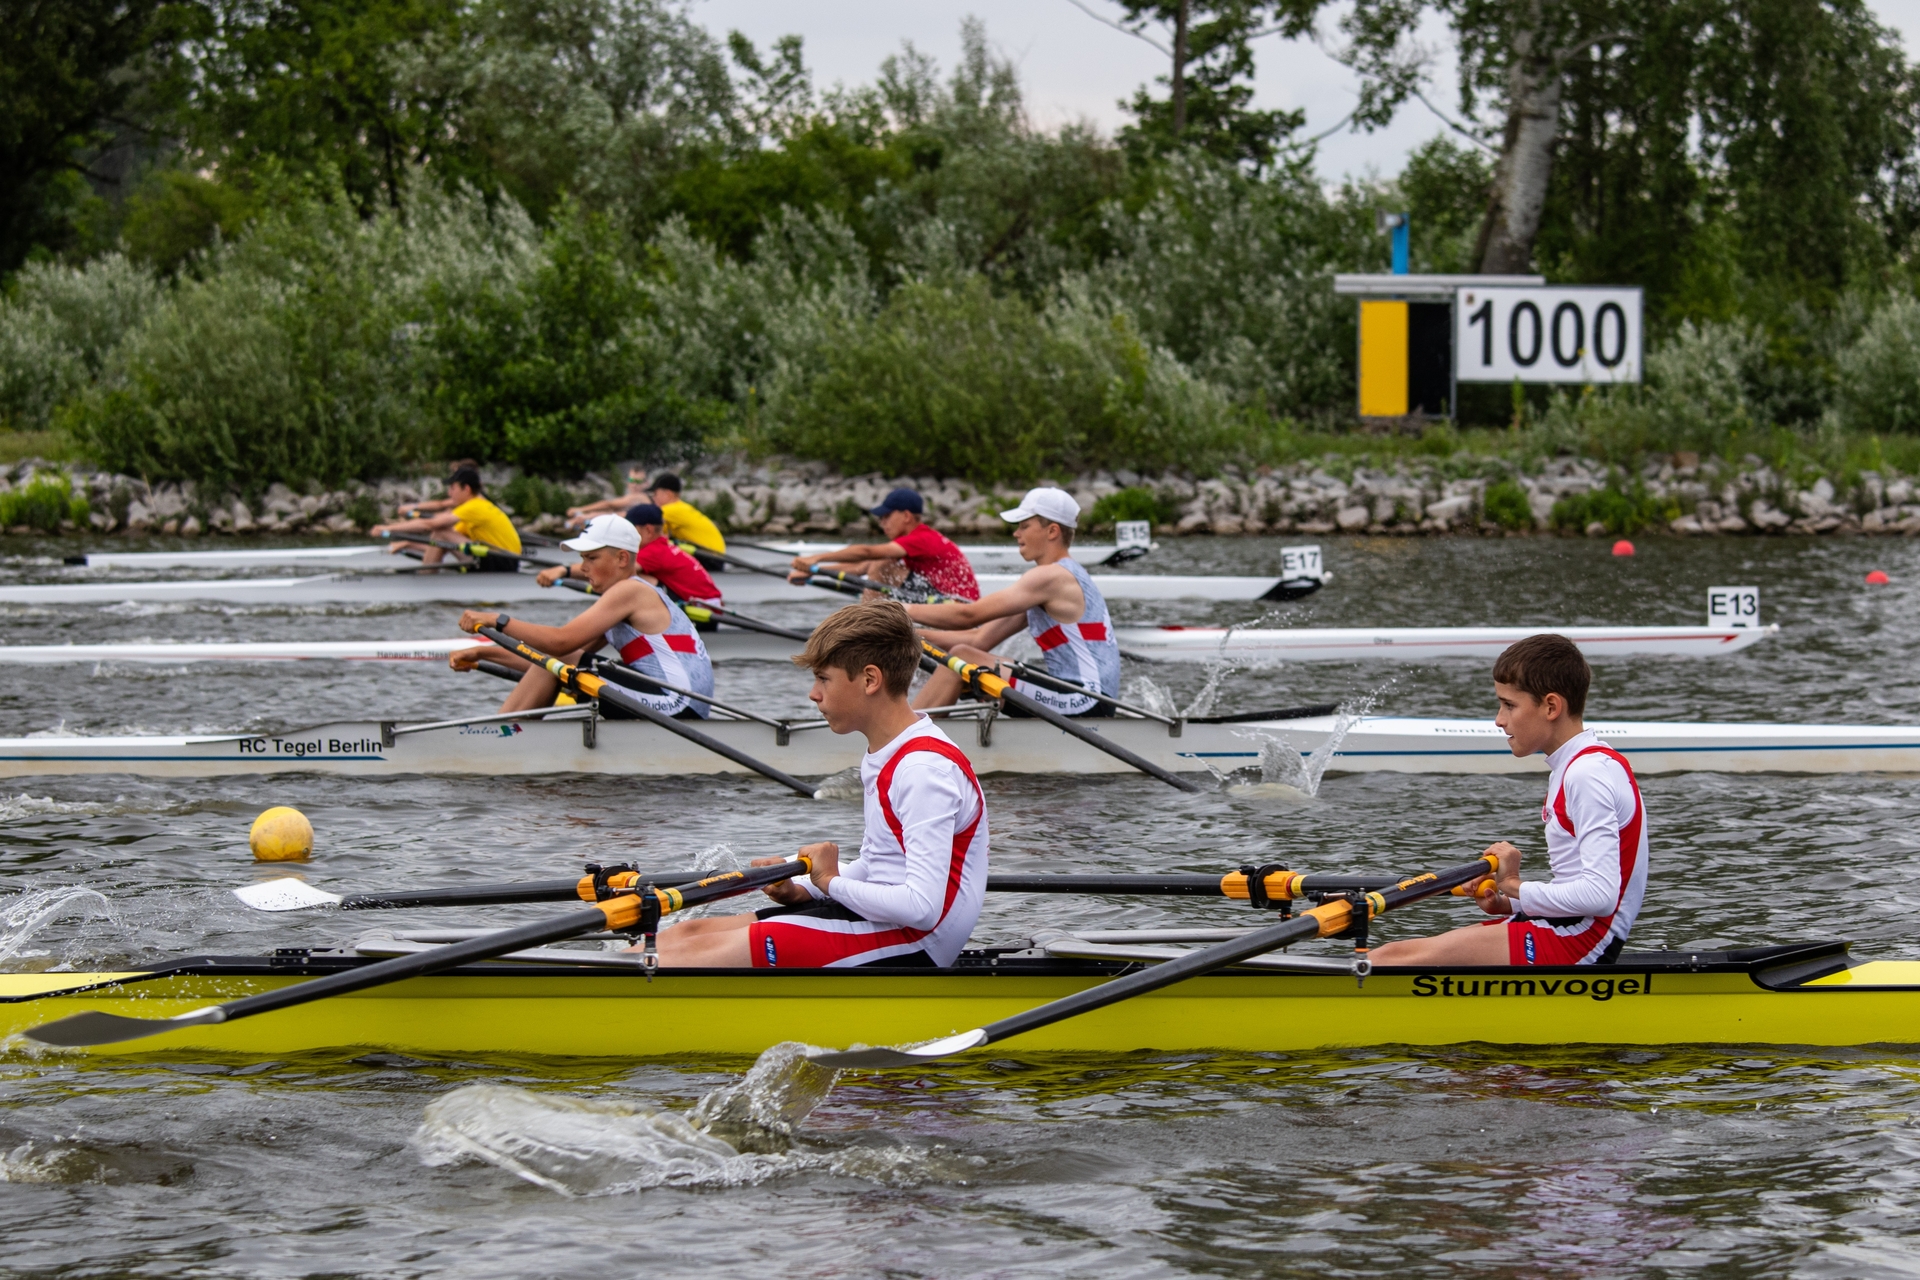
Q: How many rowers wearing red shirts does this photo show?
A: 2